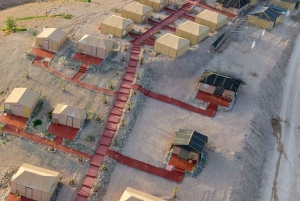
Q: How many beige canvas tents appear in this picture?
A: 12